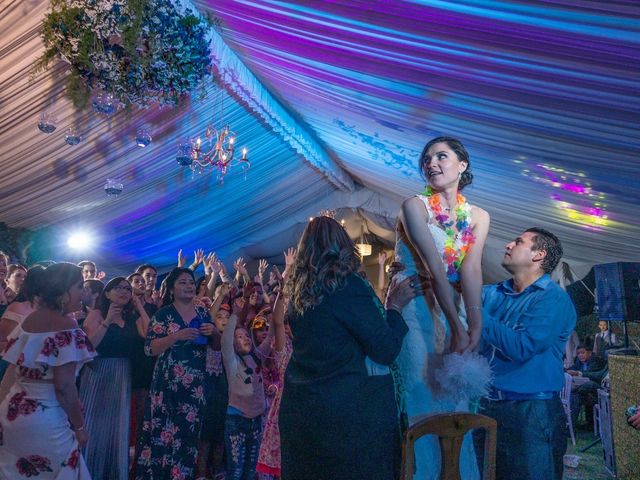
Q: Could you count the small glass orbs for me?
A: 6